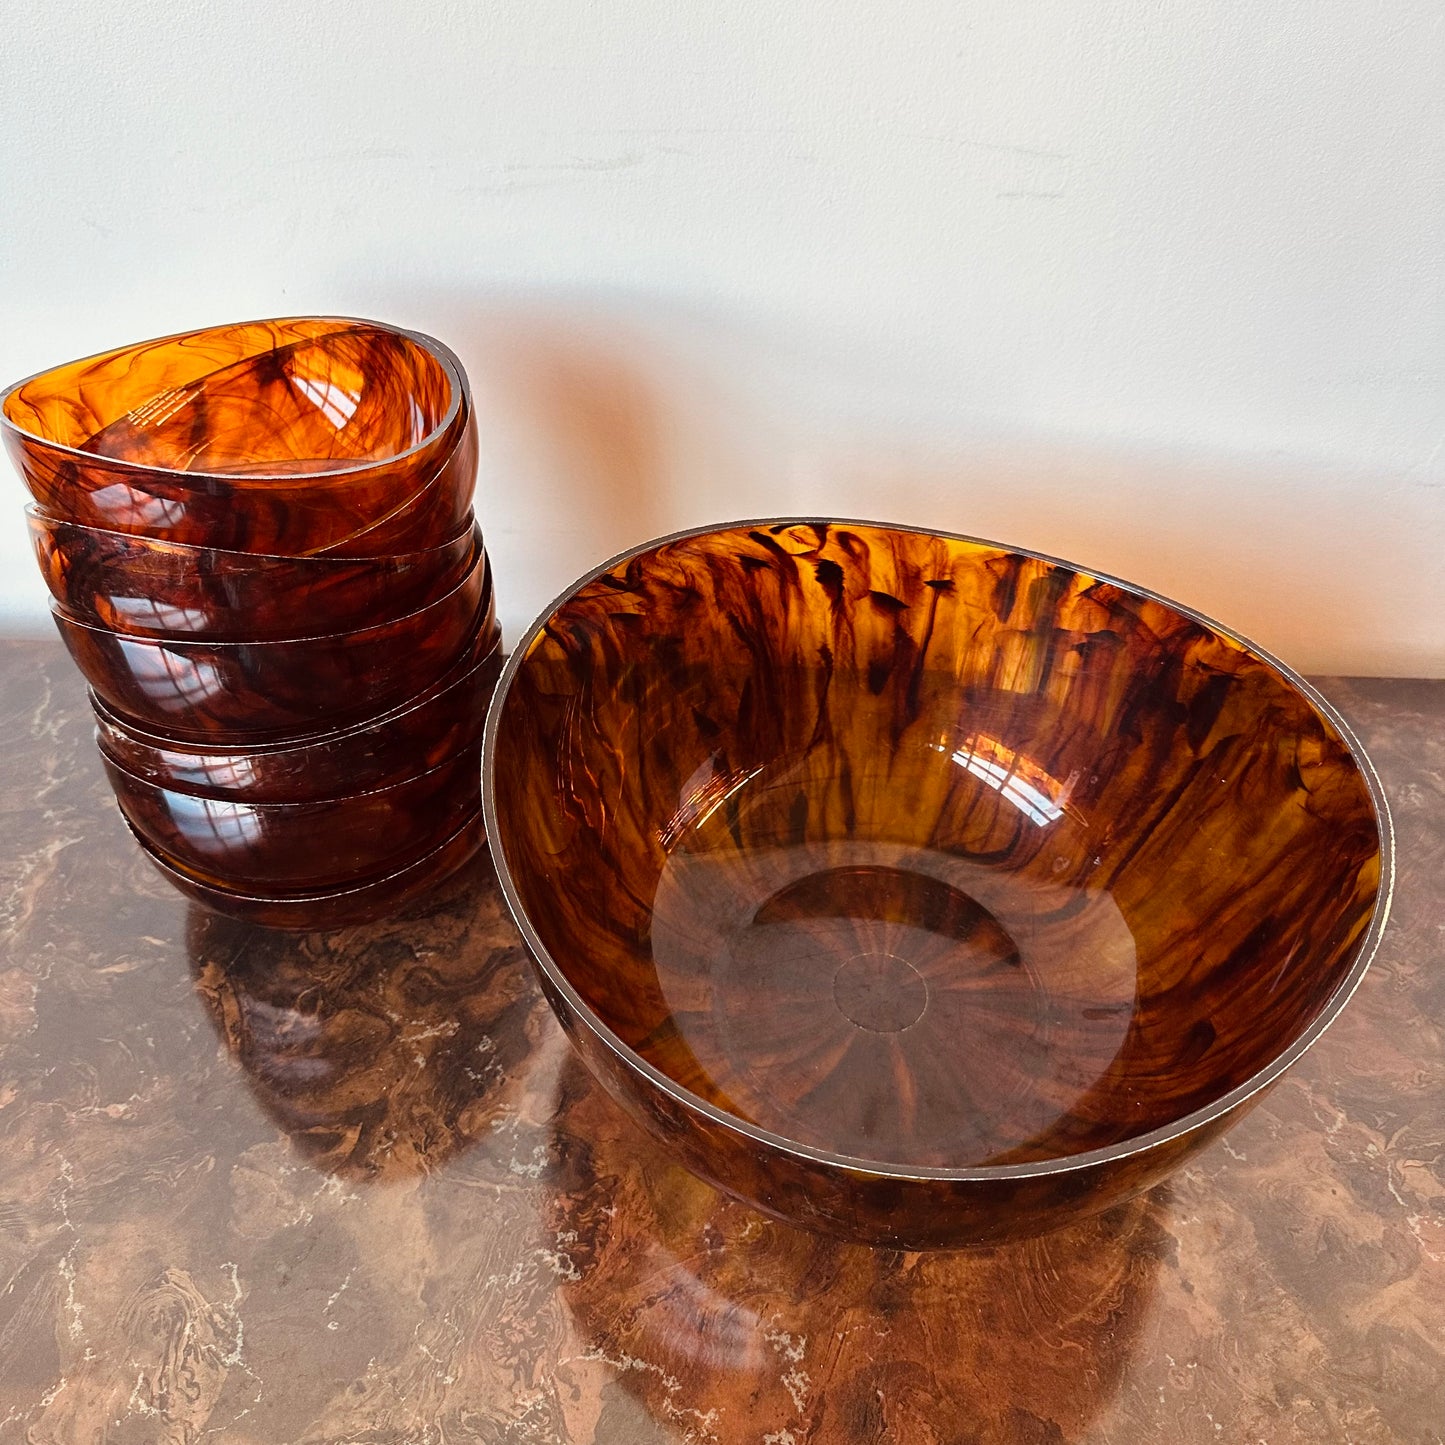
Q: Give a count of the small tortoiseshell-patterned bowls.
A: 8